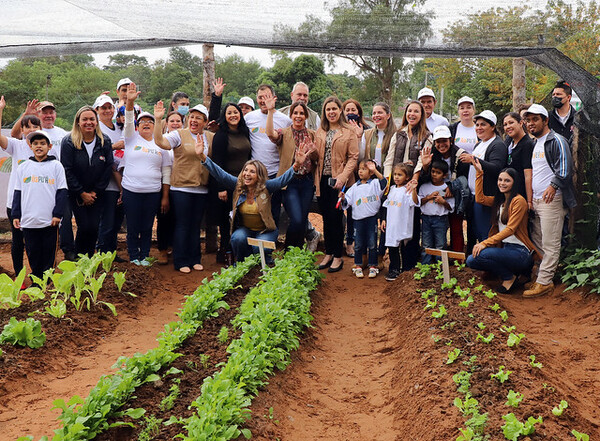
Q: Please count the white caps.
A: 11